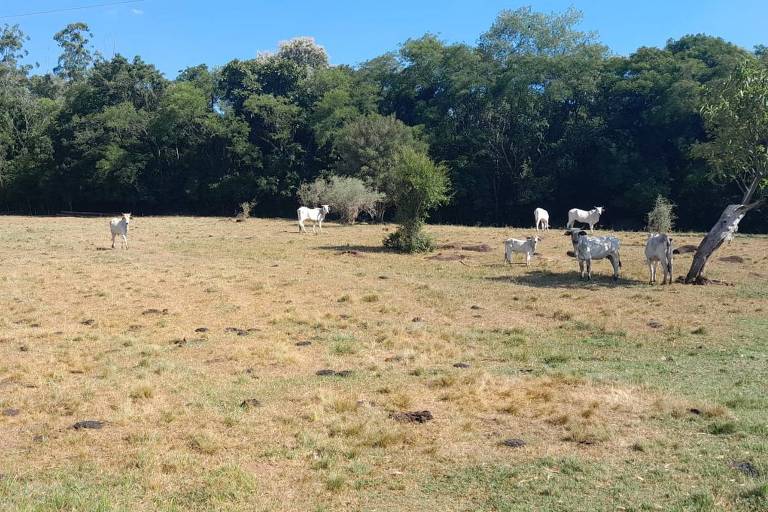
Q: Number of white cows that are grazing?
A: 7